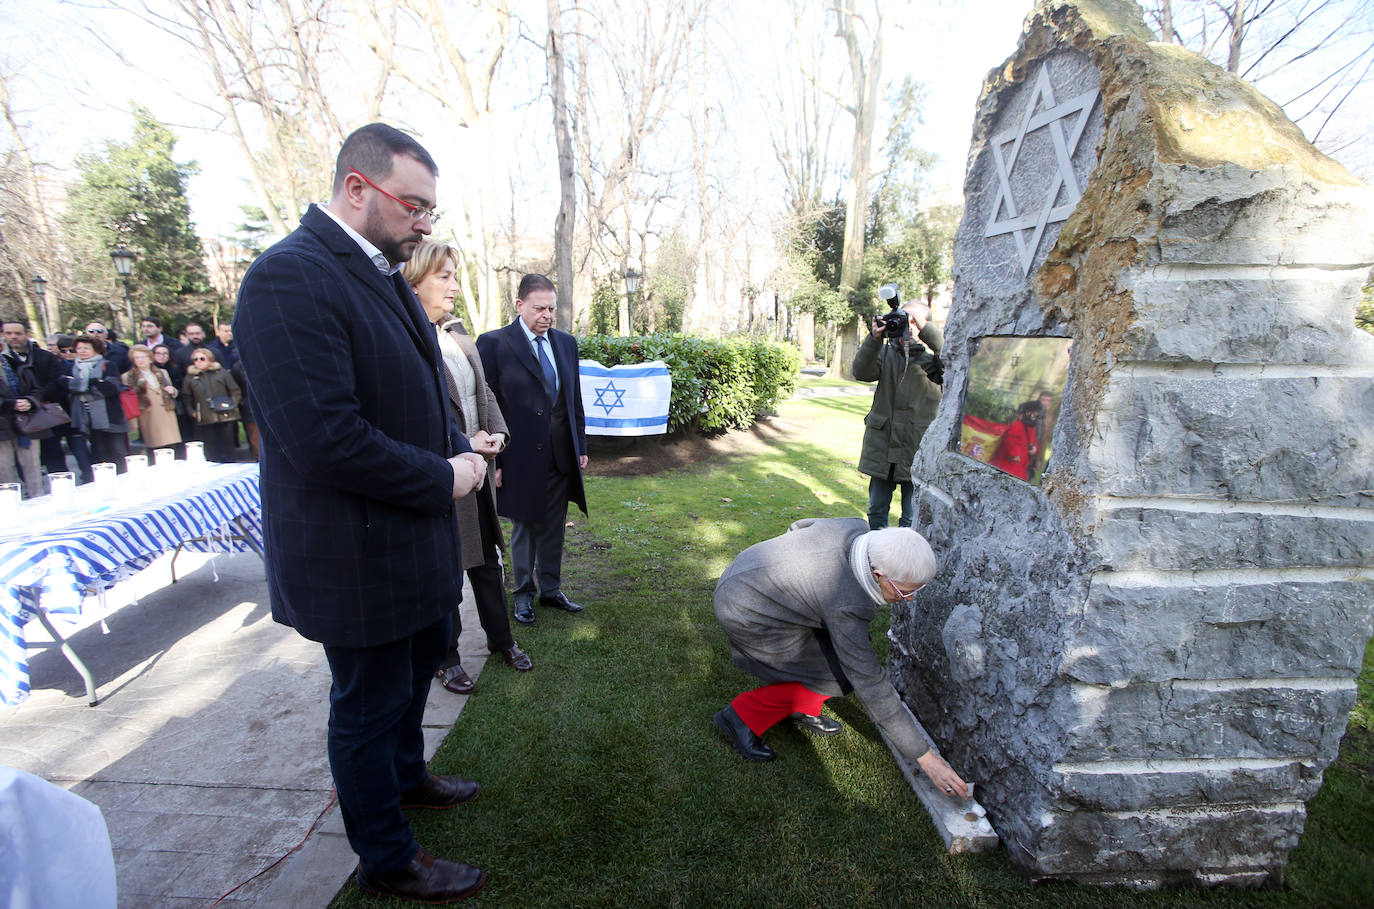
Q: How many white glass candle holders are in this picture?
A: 6